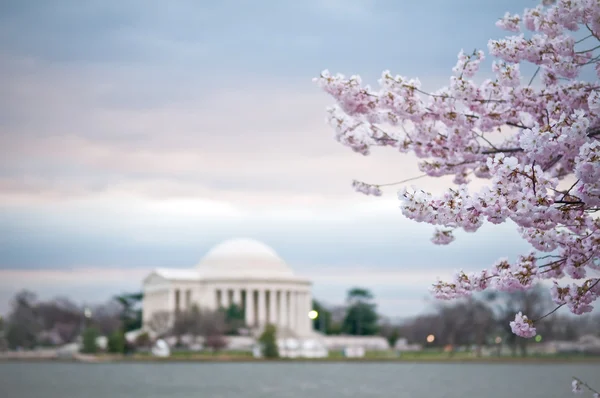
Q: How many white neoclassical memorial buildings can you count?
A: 1